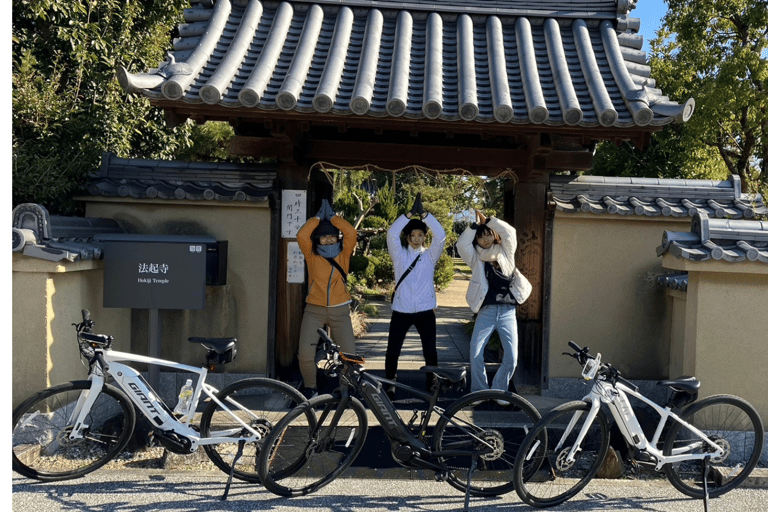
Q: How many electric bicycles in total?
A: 3